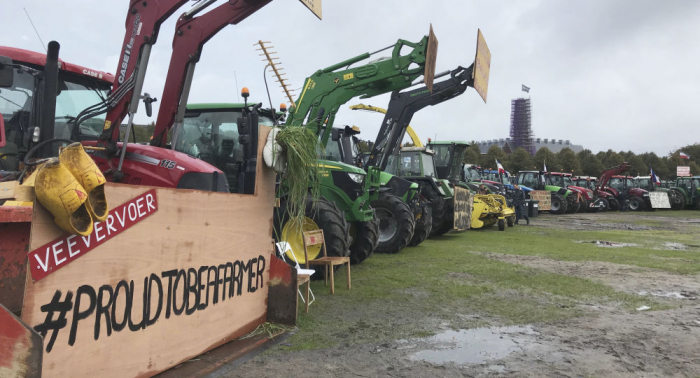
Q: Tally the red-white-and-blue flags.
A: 4